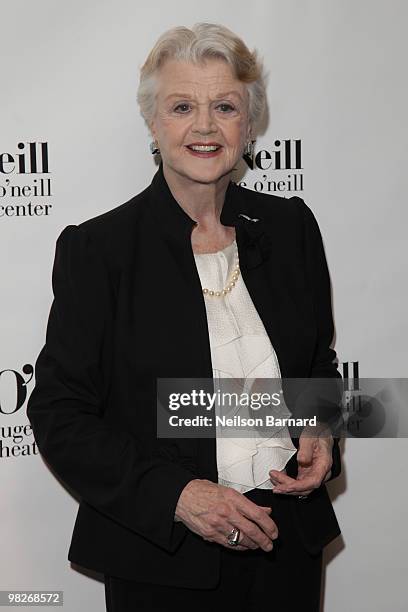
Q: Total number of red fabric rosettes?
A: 0